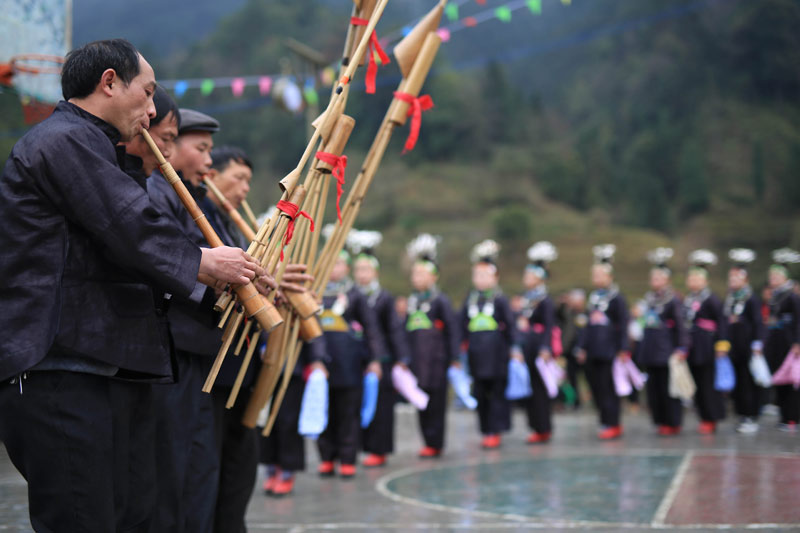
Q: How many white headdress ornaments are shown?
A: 11